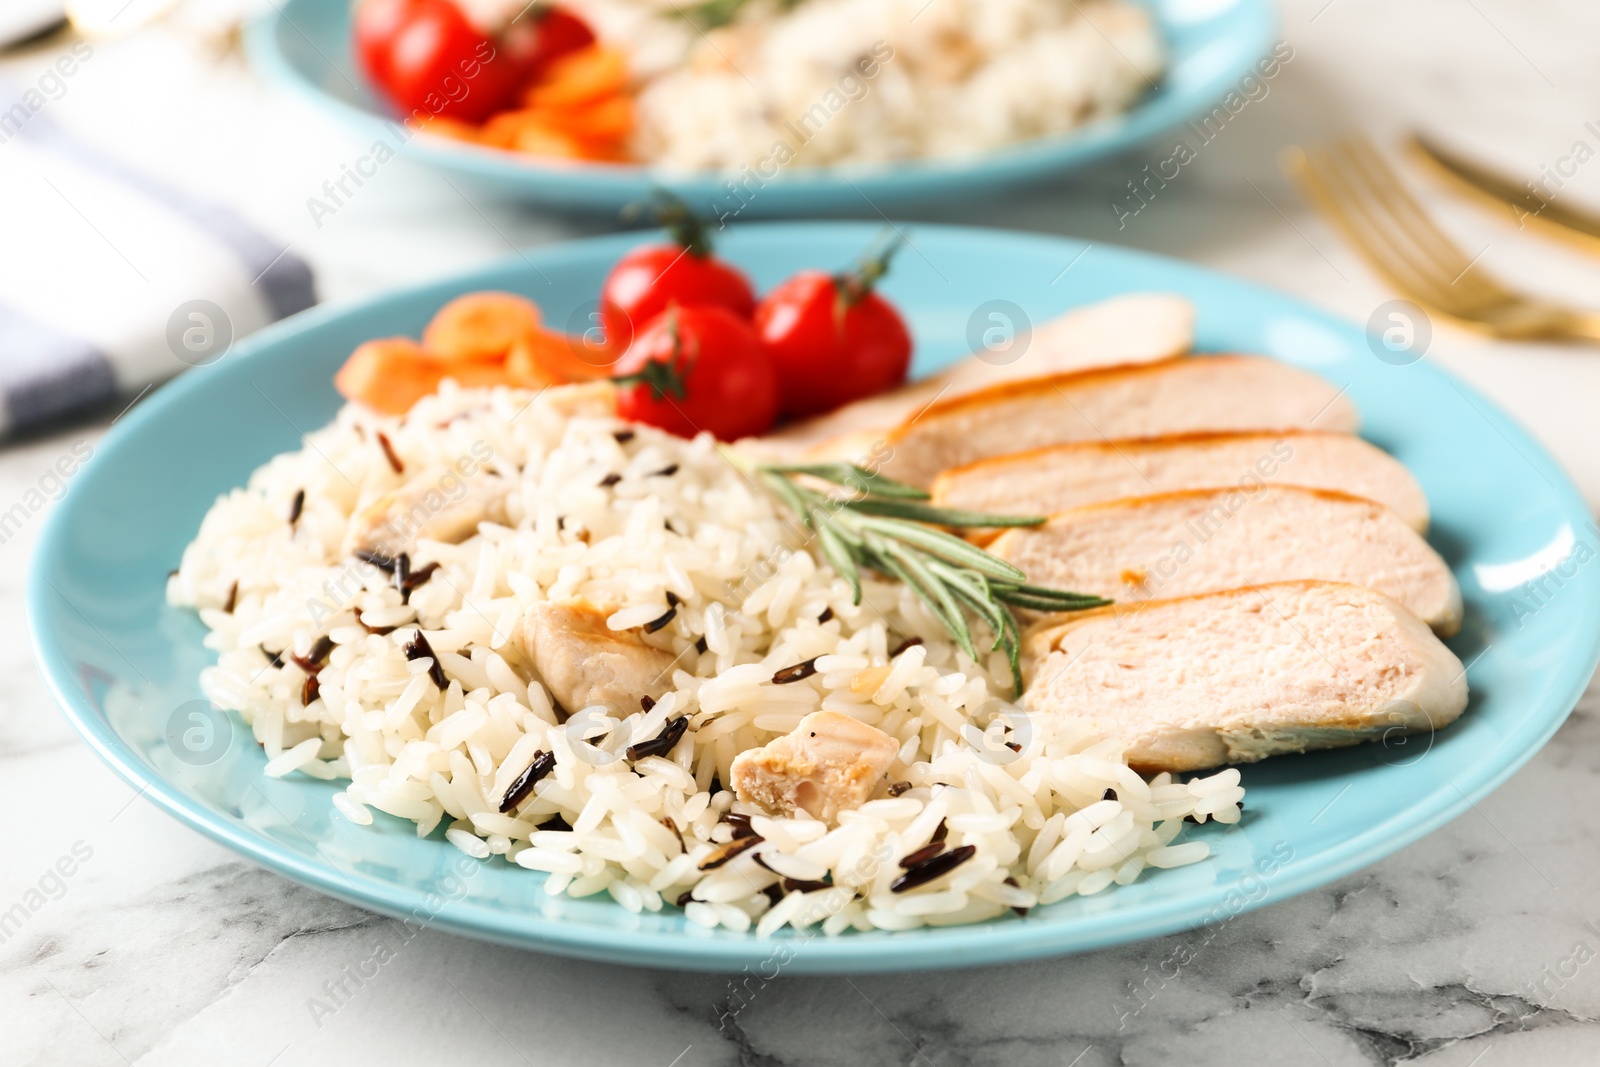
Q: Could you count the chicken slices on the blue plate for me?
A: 5